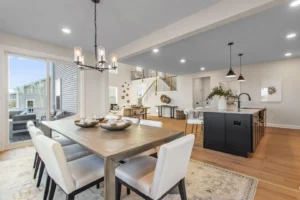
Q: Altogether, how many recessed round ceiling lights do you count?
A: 7